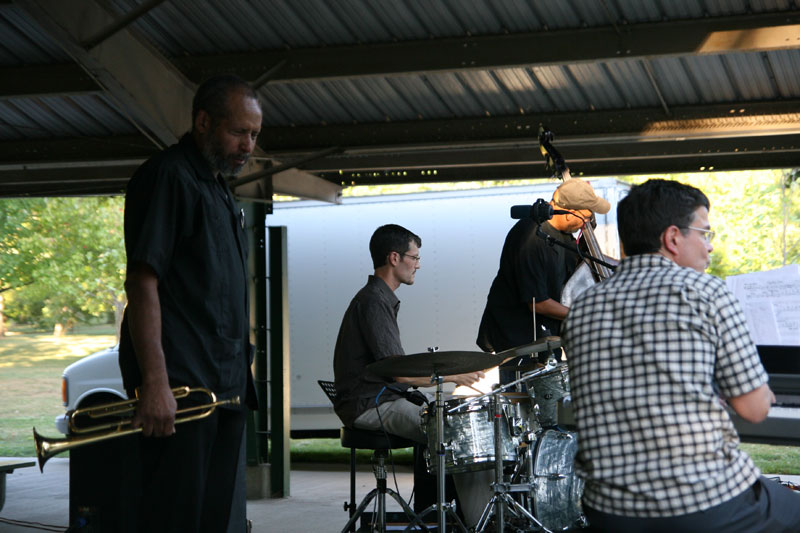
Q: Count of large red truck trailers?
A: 0